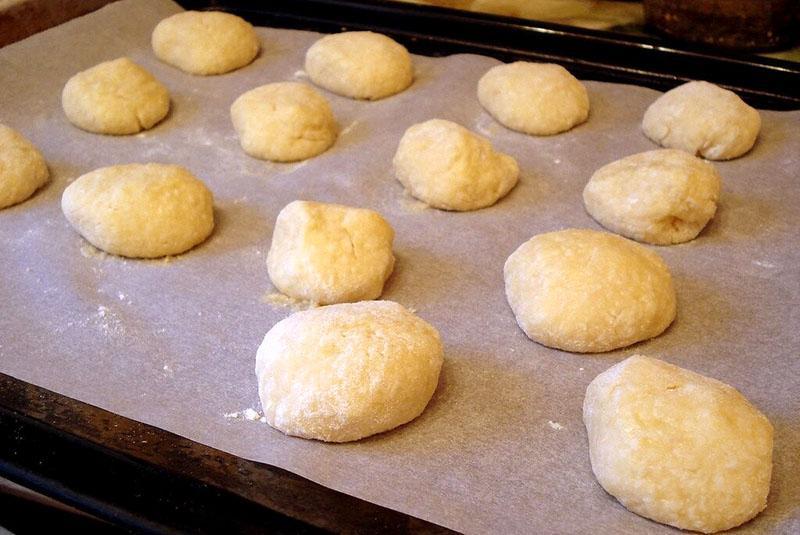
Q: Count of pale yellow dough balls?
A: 14